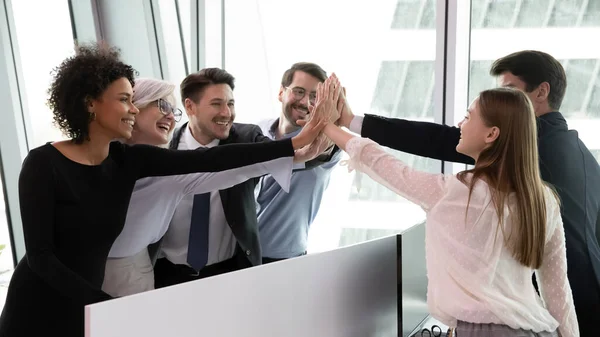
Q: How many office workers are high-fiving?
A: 6